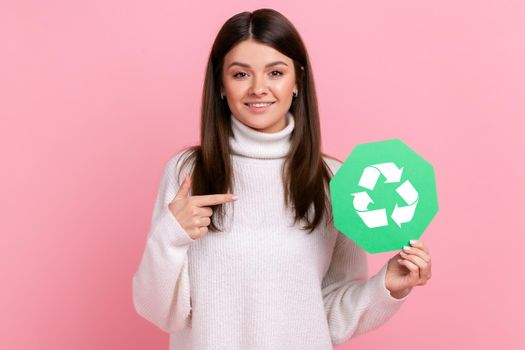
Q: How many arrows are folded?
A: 3